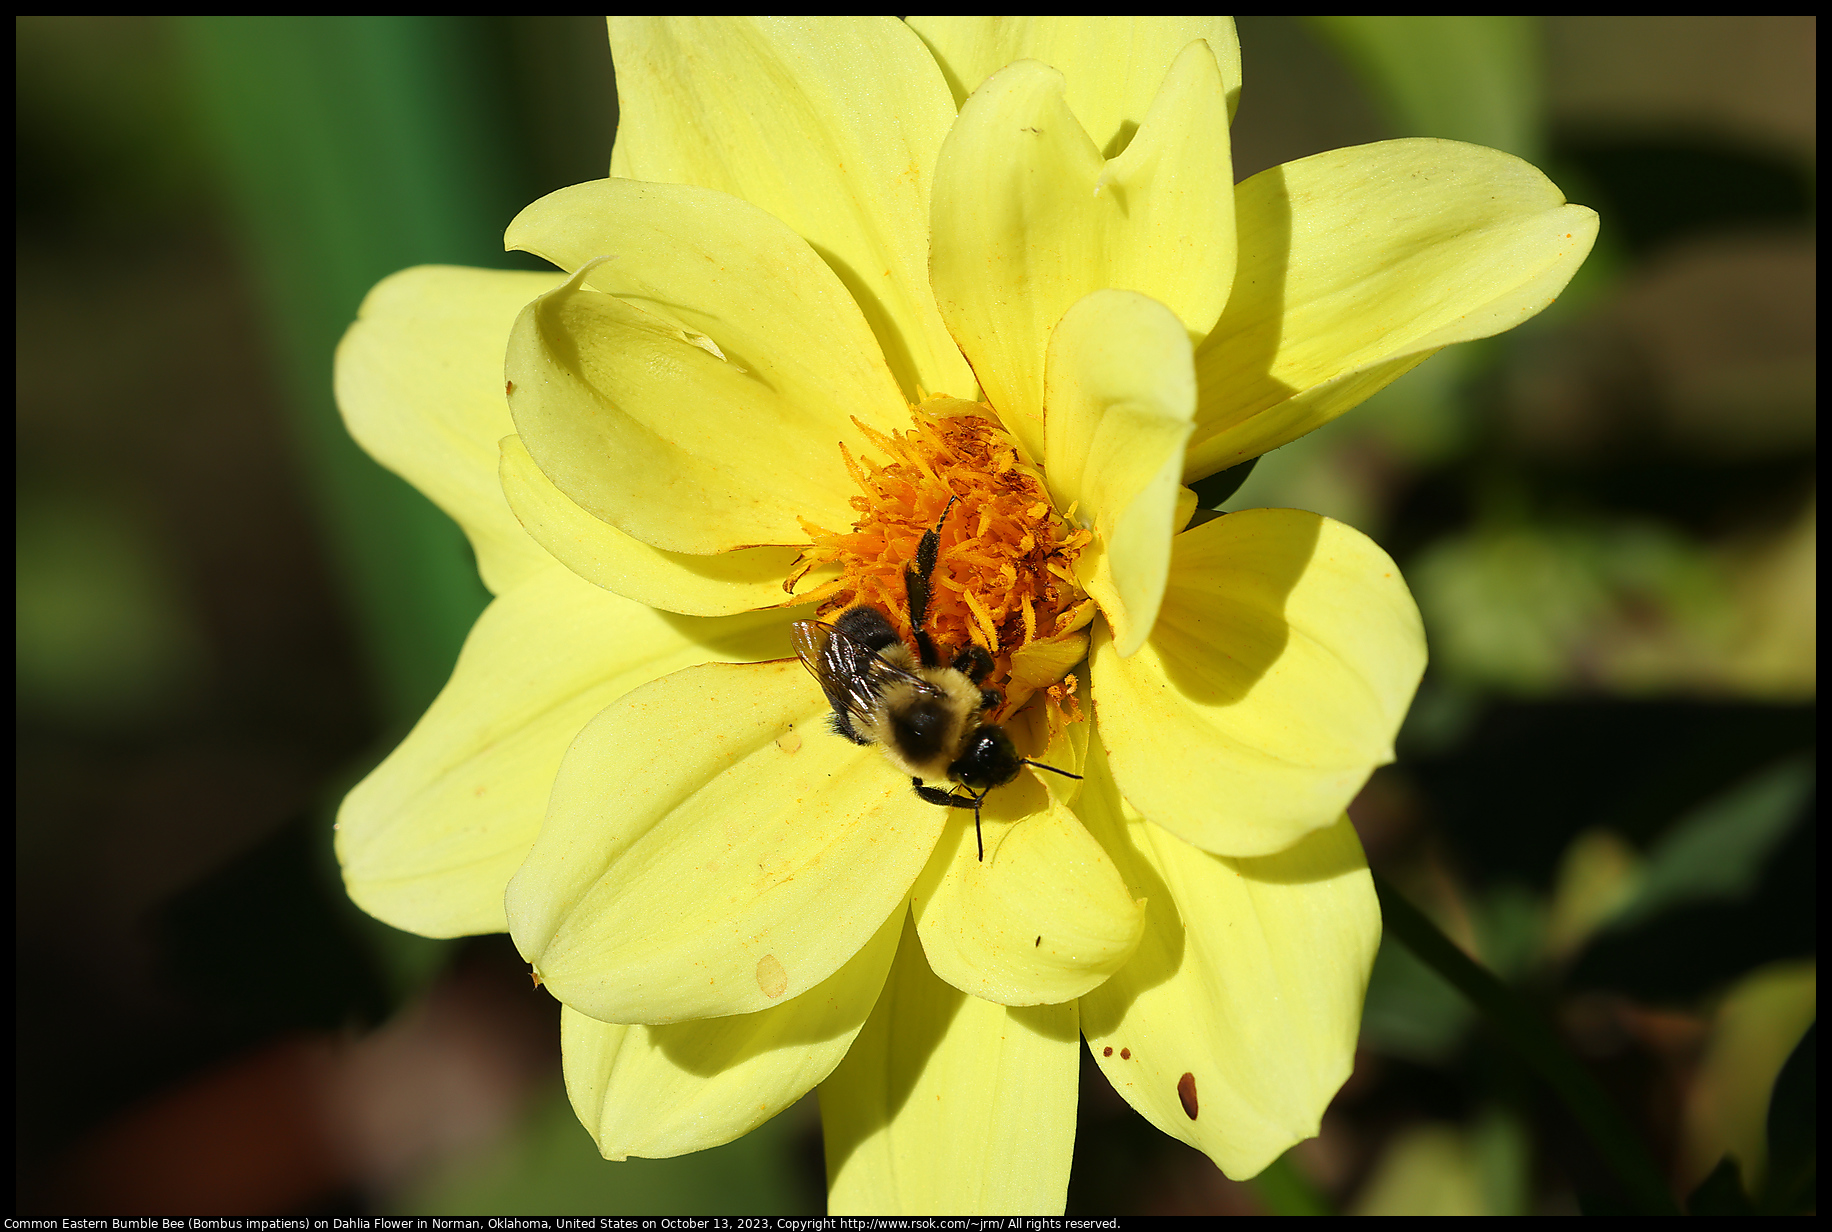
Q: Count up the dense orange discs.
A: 1